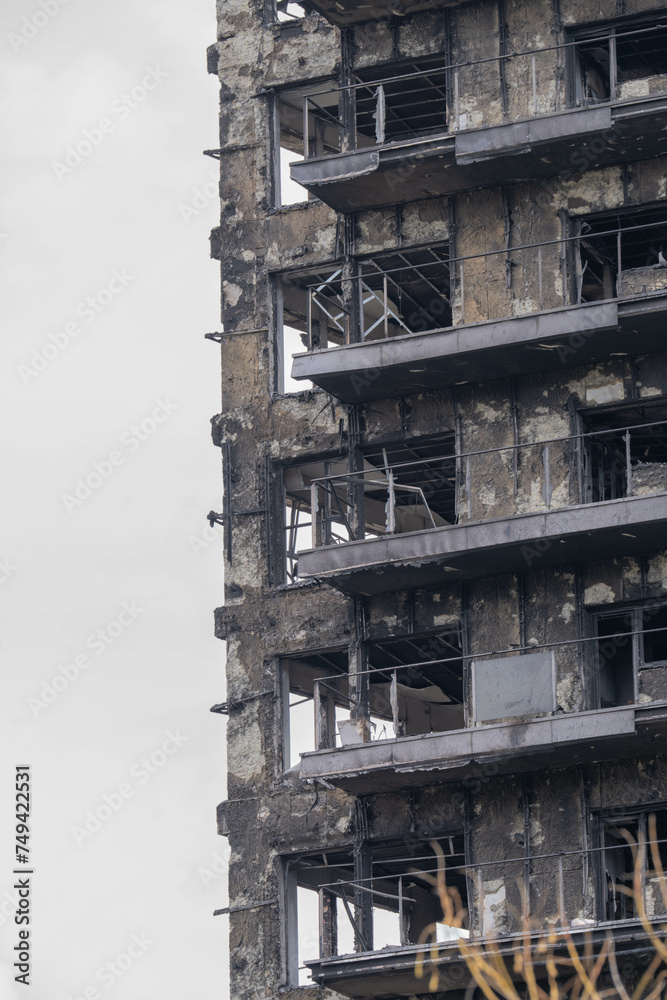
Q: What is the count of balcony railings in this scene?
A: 5